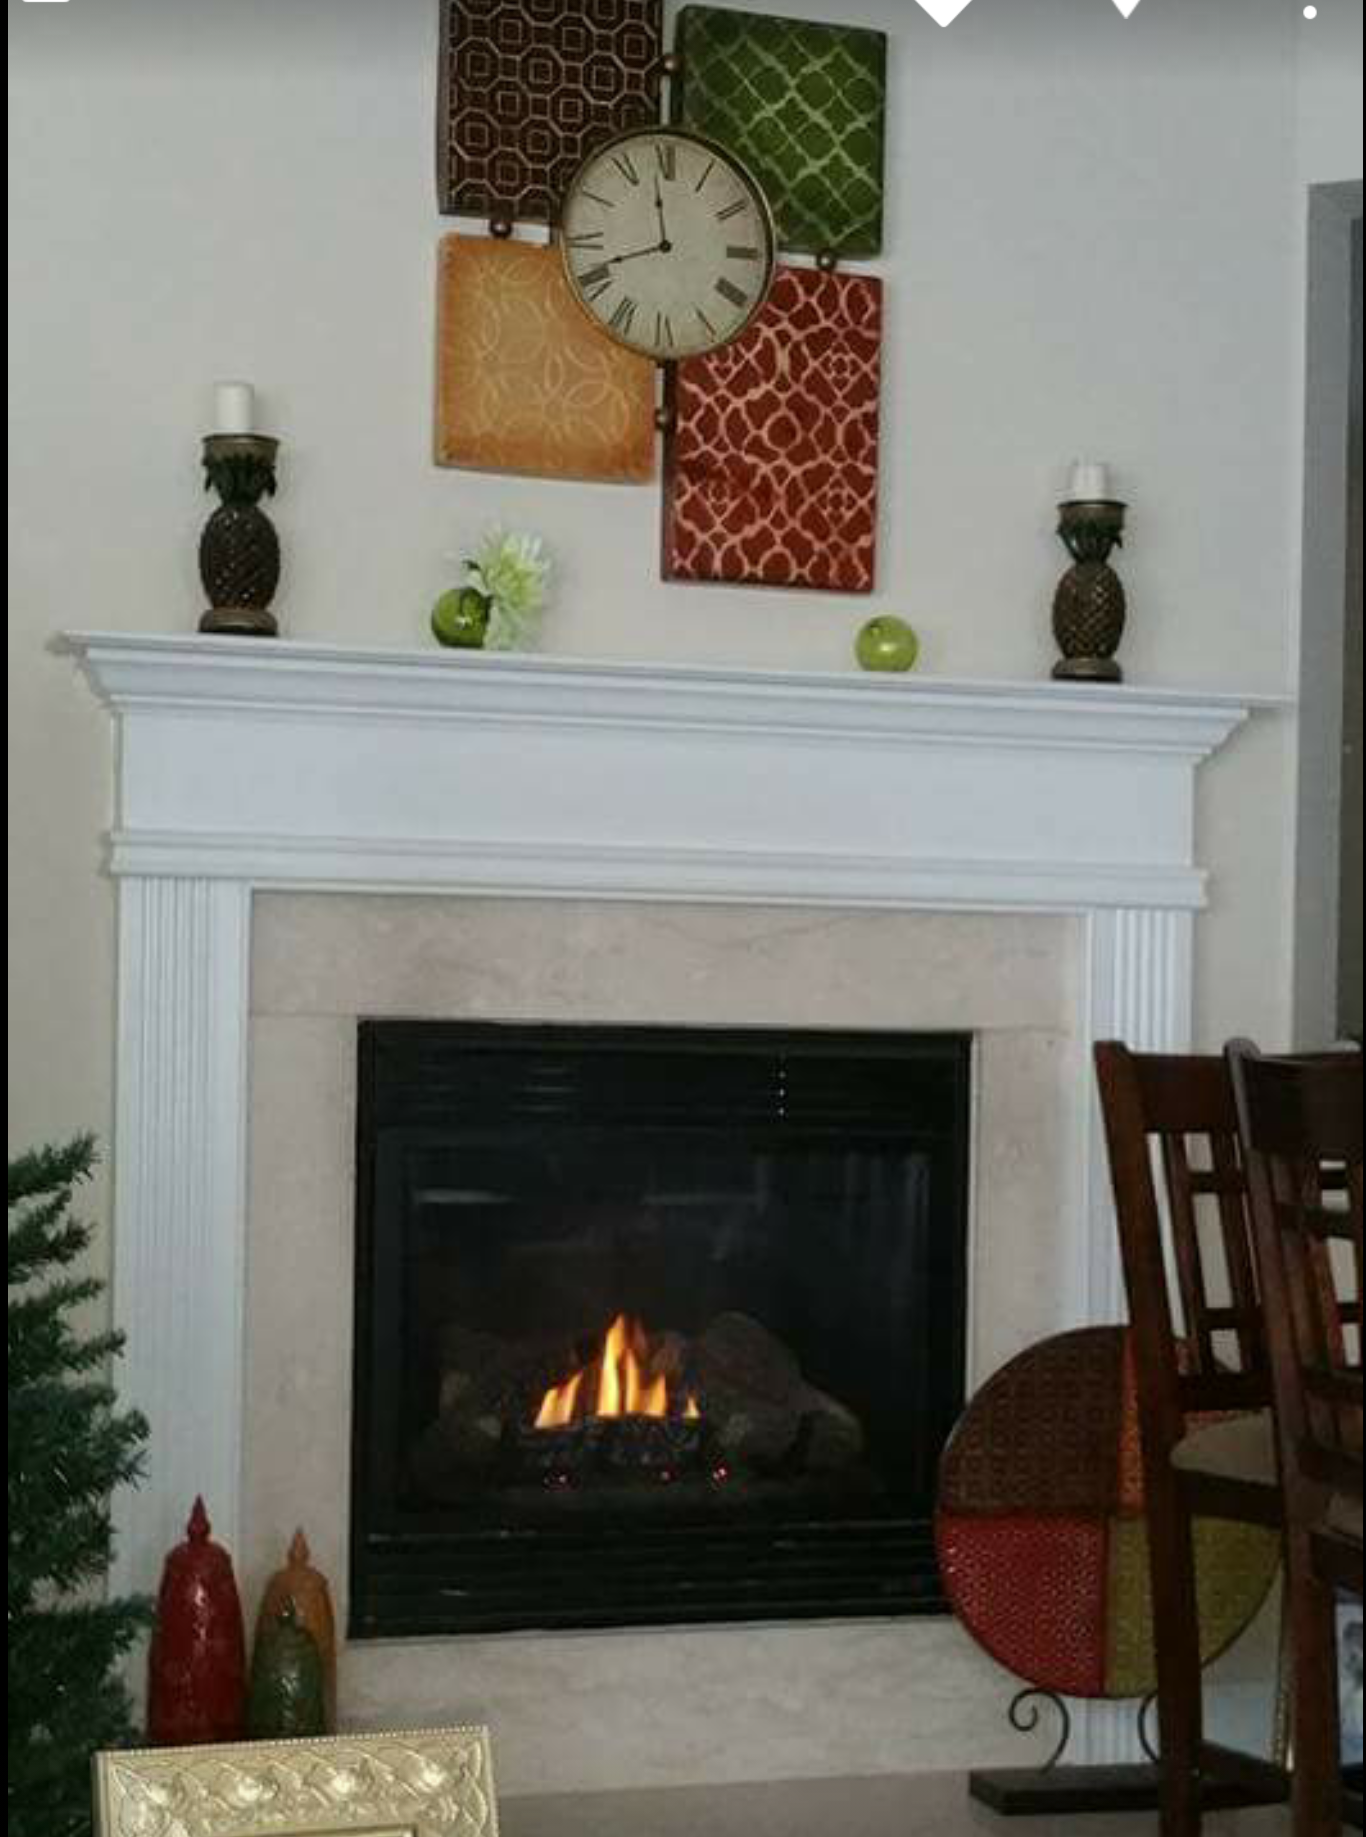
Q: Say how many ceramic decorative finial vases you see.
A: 3